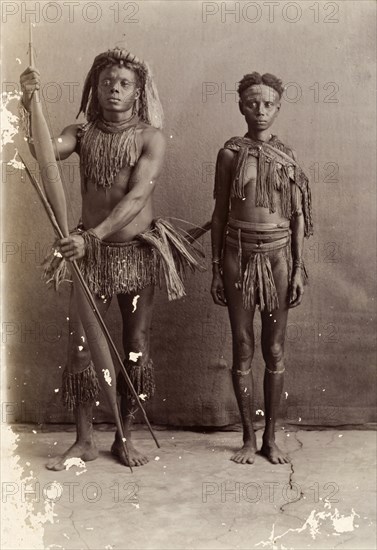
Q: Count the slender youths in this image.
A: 1